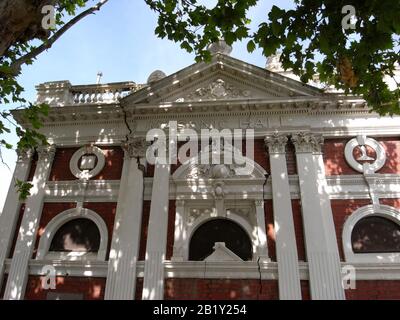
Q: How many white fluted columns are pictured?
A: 6